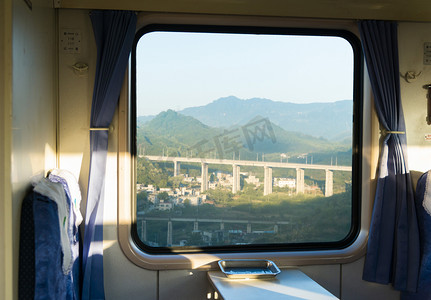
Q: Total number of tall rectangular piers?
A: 6